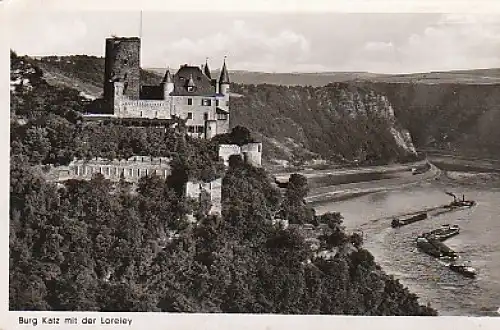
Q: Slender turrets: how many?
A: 3